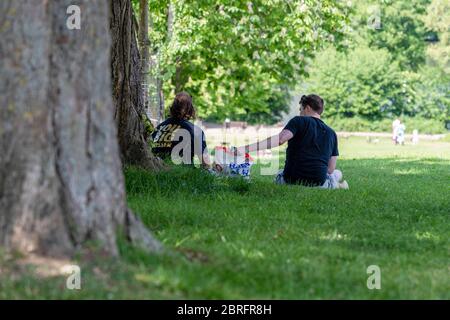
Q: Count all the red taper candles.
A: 0